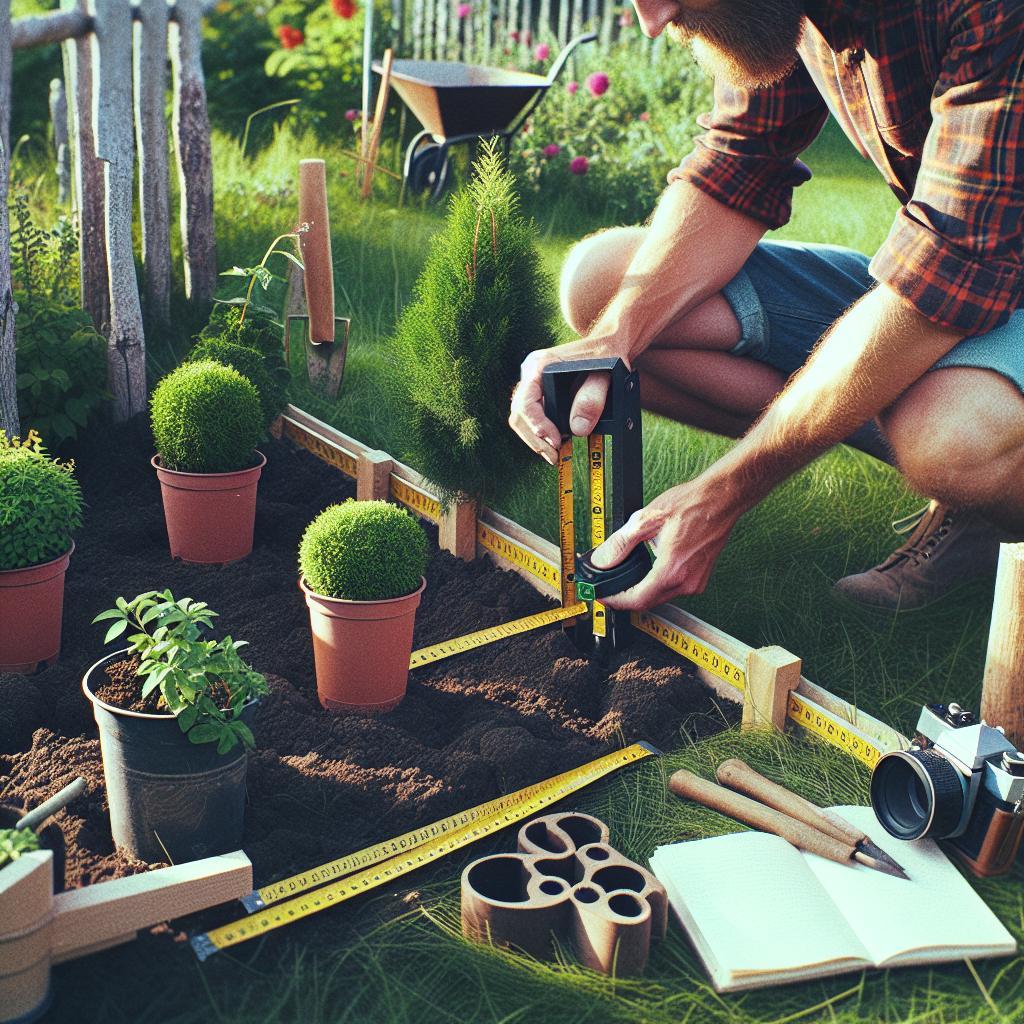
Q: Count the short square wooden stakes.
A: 3